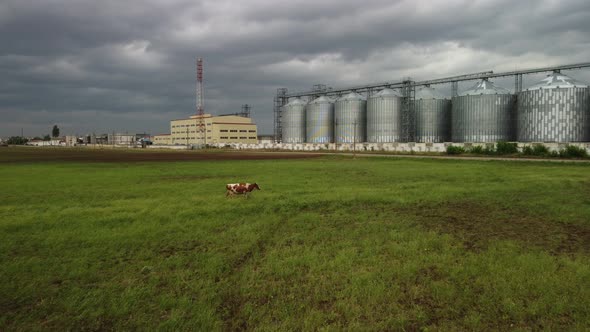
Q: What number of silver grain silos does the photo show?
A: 7